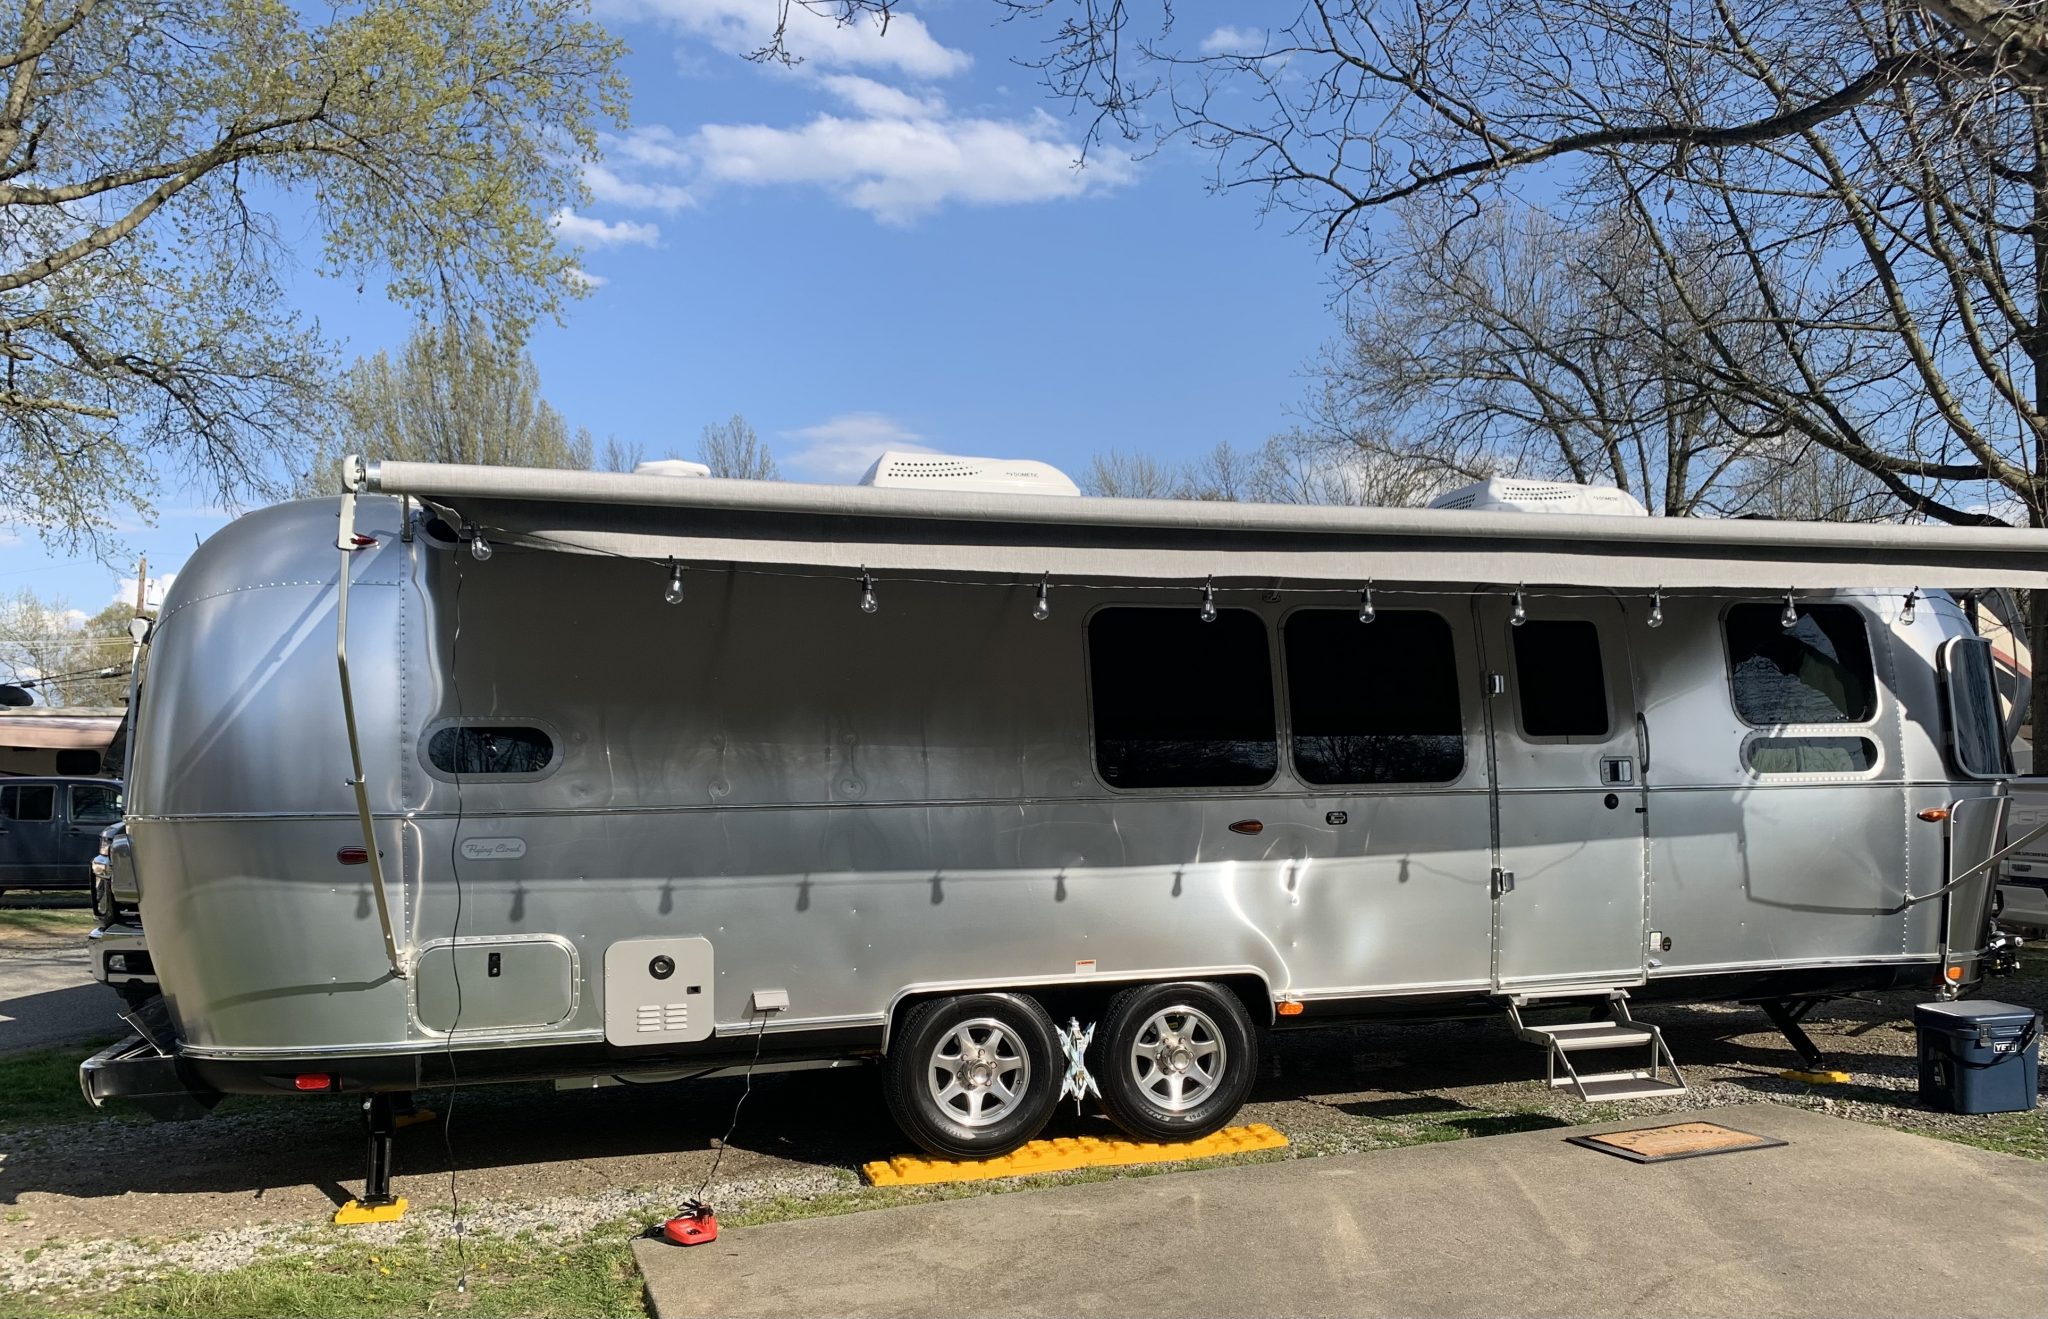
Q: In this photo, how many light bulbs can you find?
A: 10